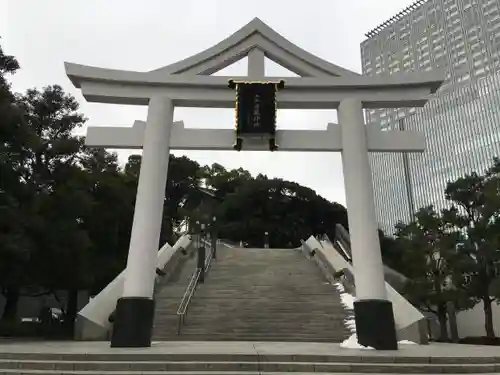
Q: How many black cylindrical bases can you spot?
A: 2